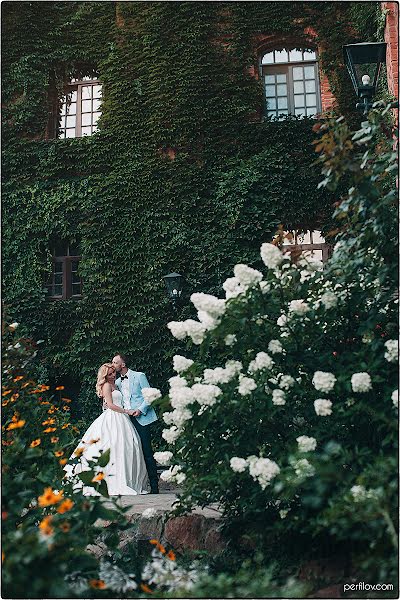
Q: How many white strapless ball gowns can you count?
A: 1